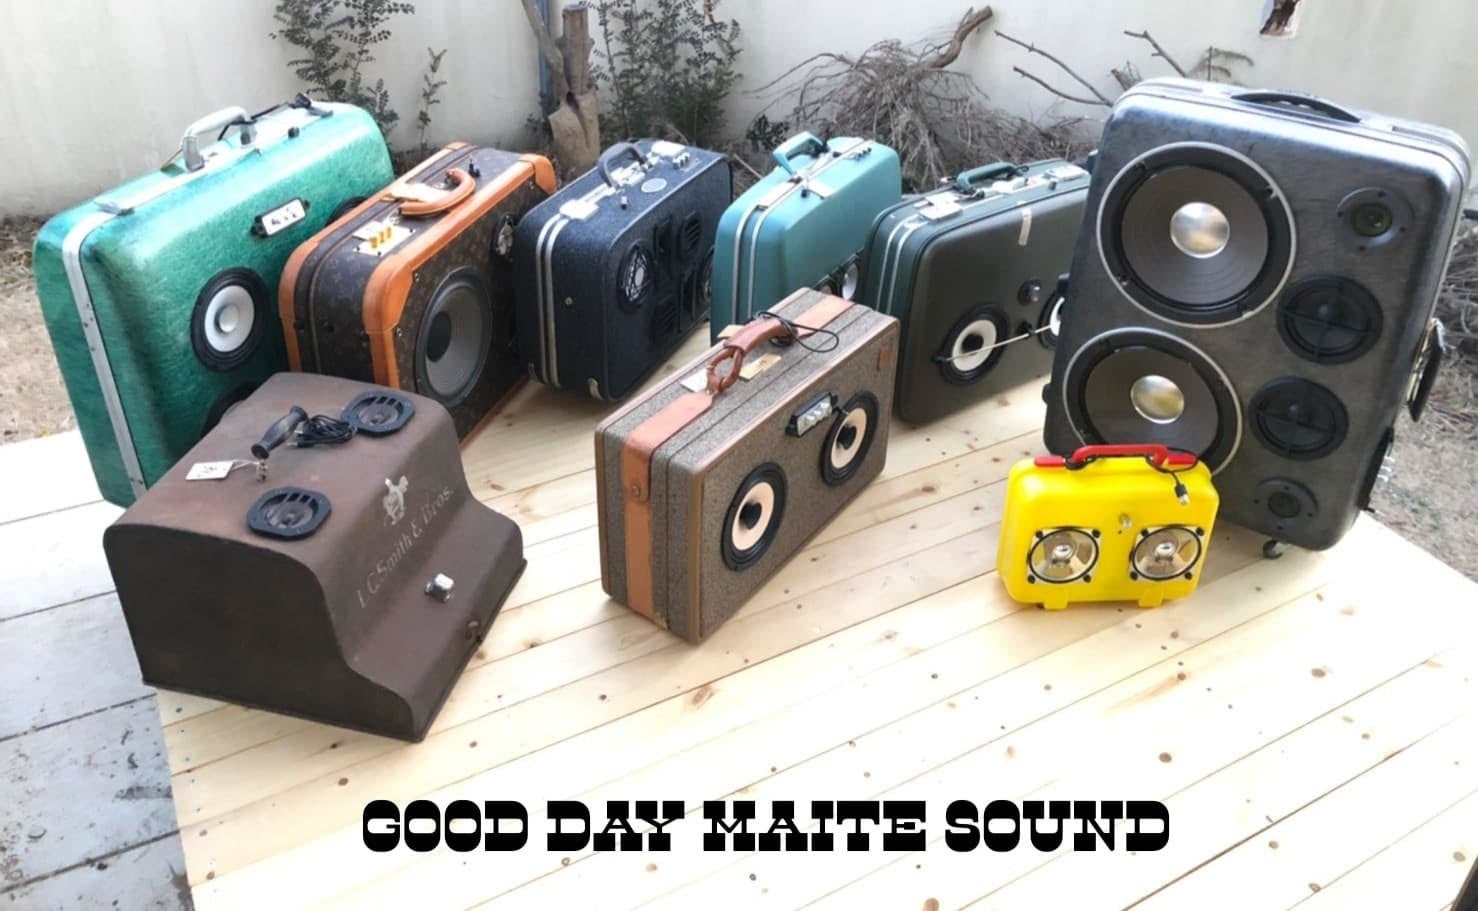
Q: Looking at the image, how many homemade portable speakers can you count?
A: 9